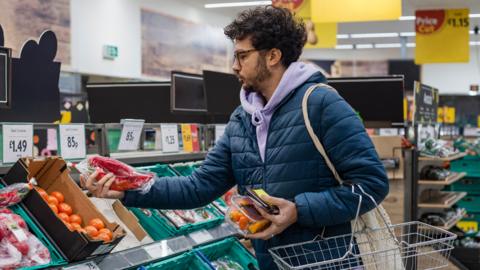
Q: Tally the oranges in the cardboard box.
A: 12